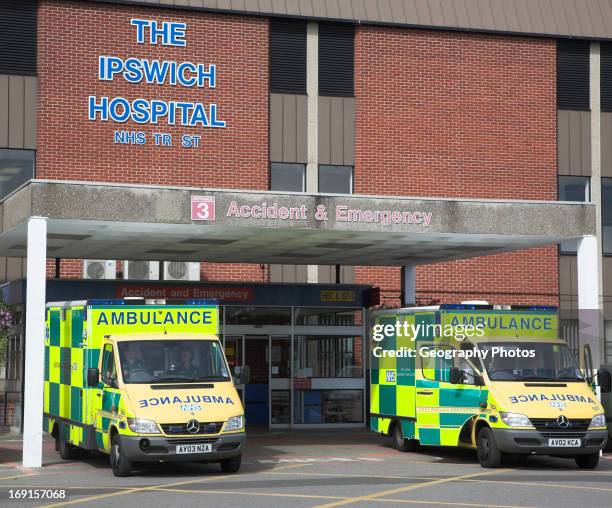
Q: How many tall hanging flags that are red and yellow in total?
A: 0